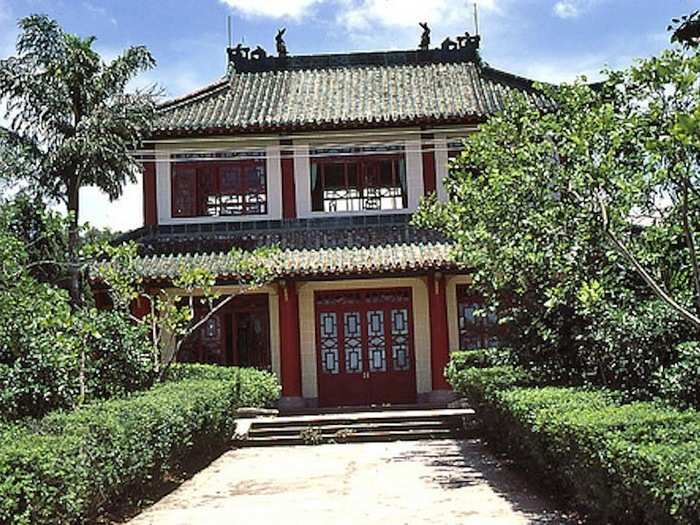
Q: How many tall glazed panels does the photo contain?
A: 4